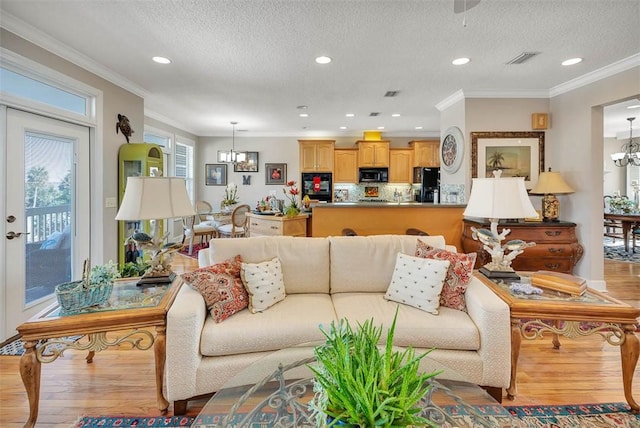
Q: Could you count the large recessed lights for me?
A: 4